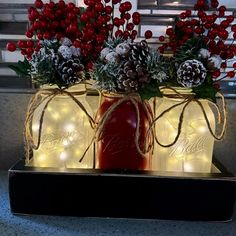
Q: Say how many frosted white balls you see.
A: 8